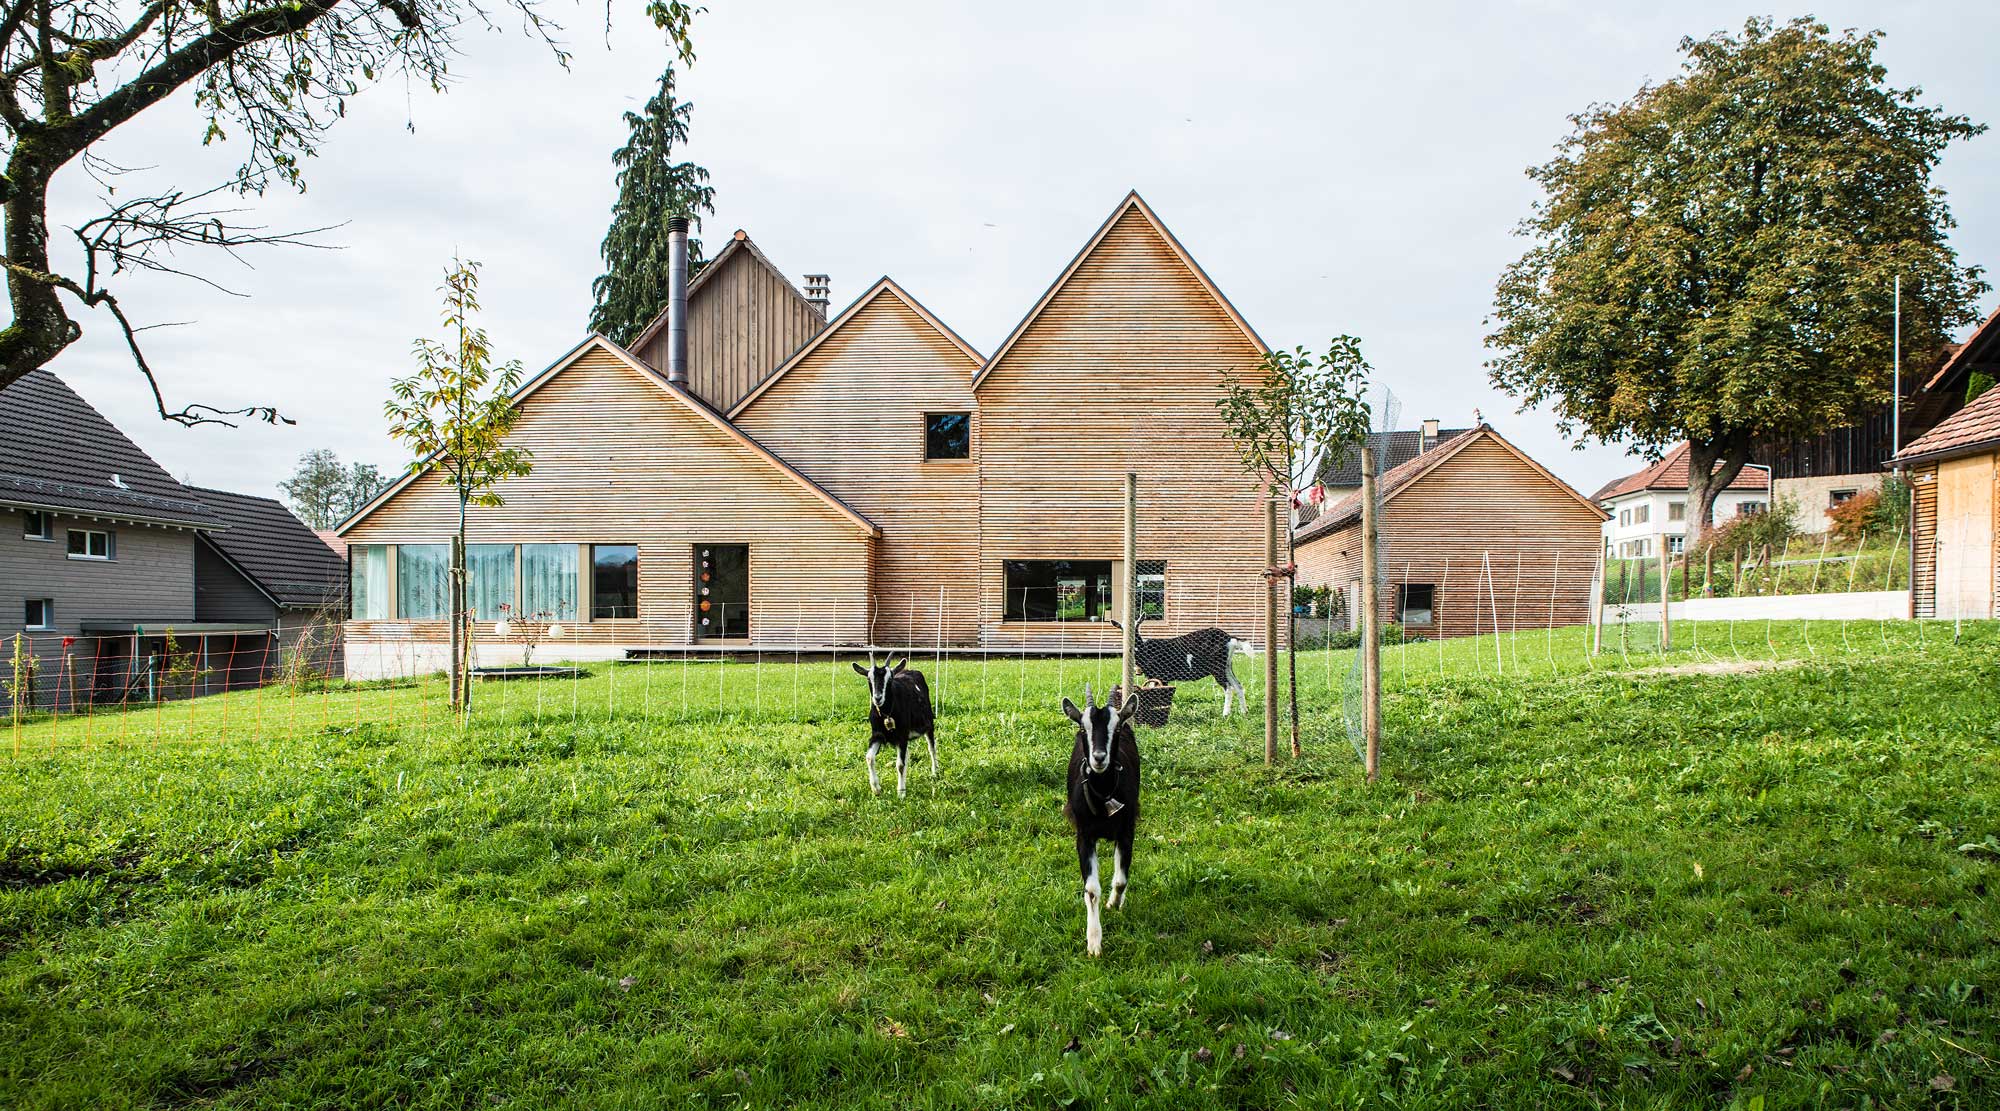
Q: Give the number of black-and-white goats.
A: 3